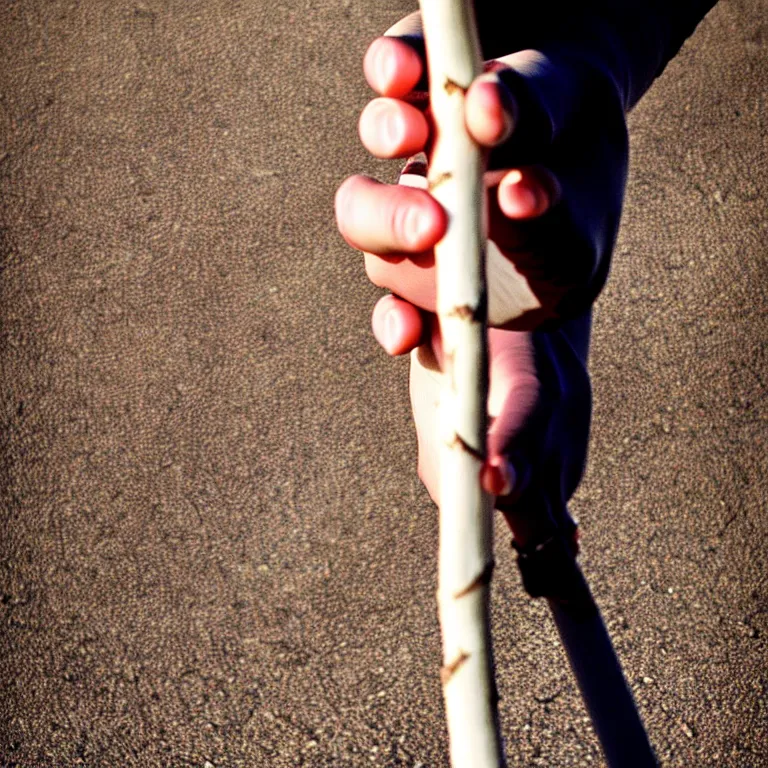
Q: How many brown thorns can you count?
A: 6